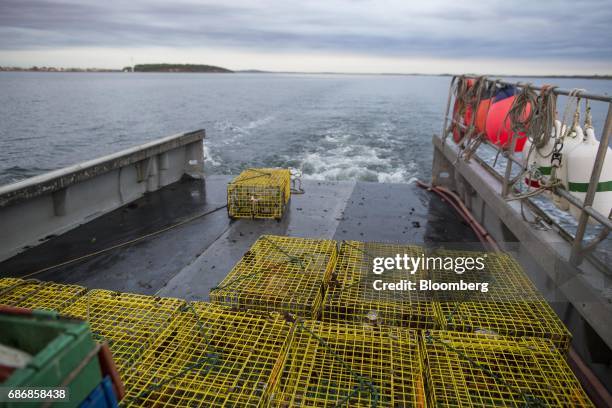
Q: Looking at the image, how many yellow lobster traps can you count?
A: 9